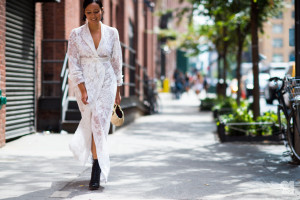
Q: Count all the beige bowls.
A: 0